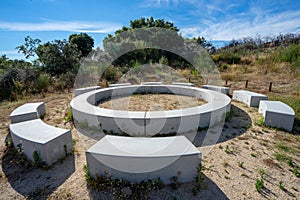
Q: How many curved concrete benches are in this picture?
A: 10